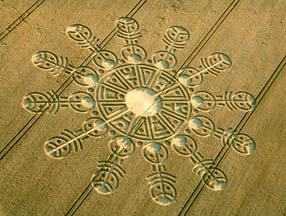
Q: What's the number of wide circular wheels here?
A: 1